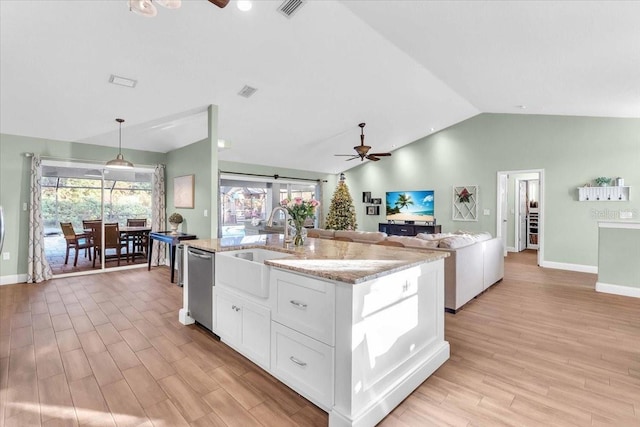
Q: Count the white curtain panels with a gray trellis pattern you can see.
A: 2